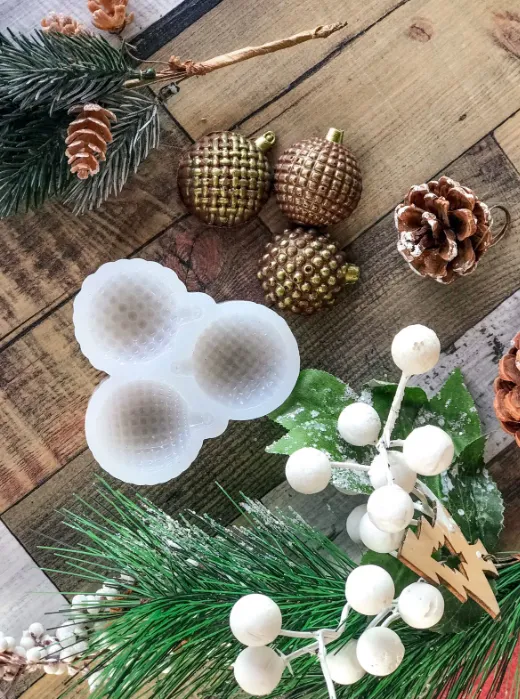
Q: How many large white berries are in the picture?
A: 14